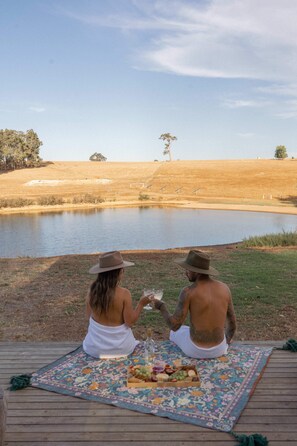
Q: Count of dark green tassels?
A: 3